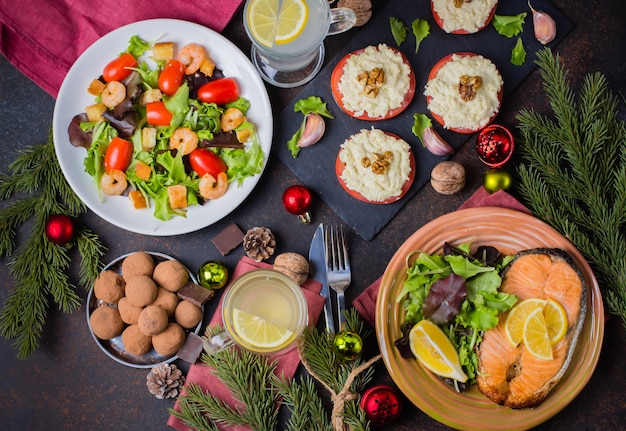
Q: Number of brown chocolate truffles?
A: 11